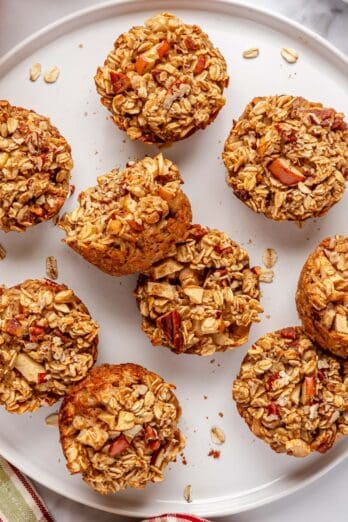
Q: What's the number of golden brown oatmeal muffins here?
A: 9